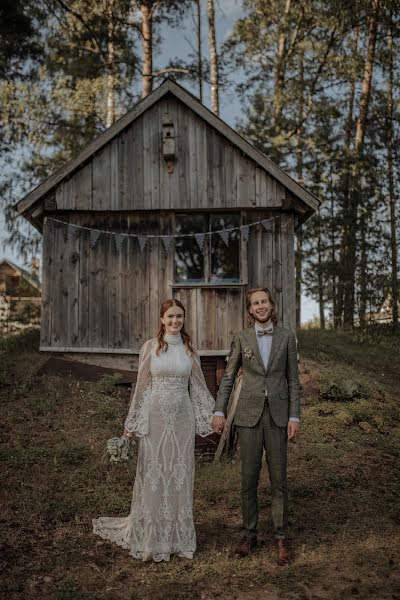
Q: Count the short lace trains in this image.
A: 1